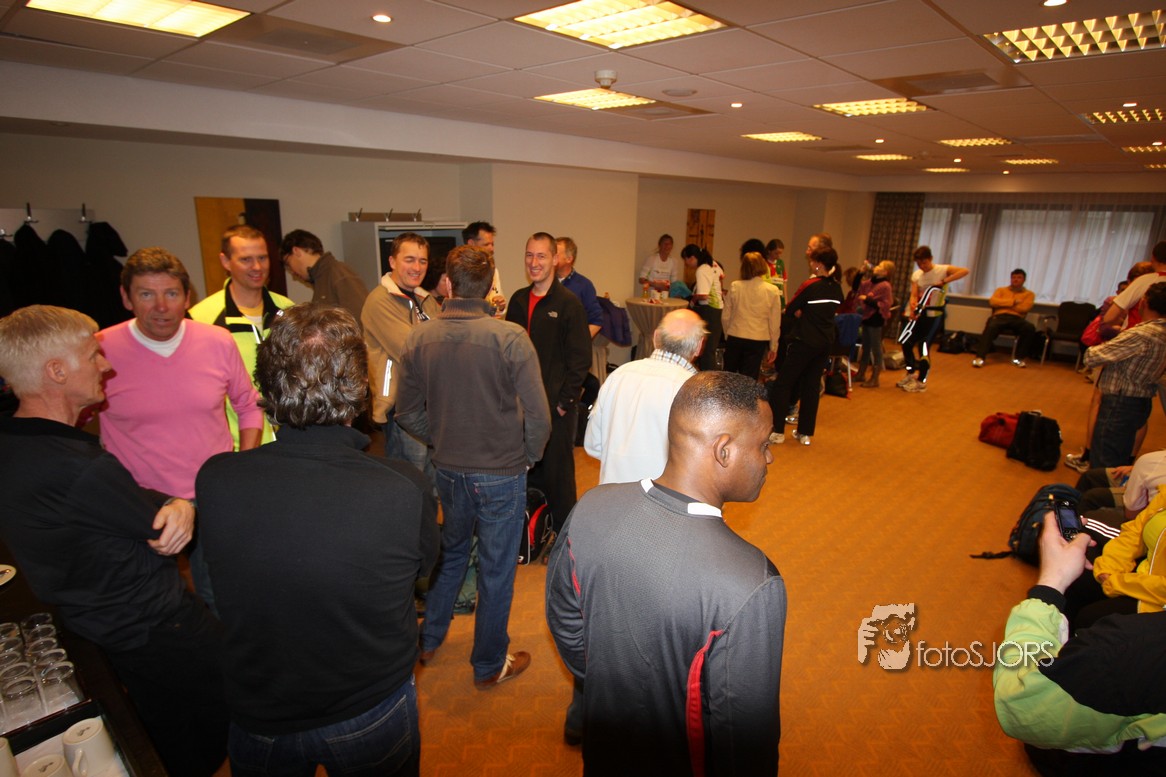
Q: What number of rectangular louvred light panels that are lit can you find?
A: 13